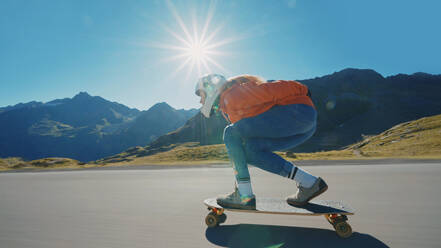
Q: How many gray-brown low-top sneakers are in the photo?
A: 2